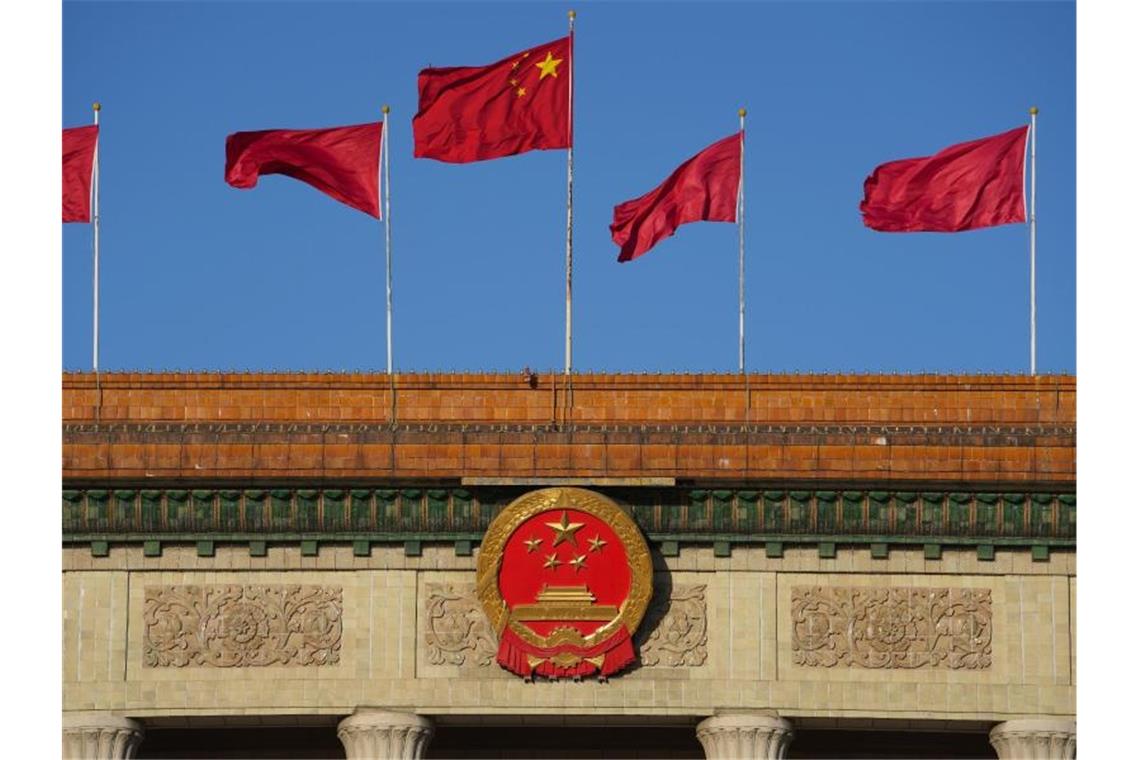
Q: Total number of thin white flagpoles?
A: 5